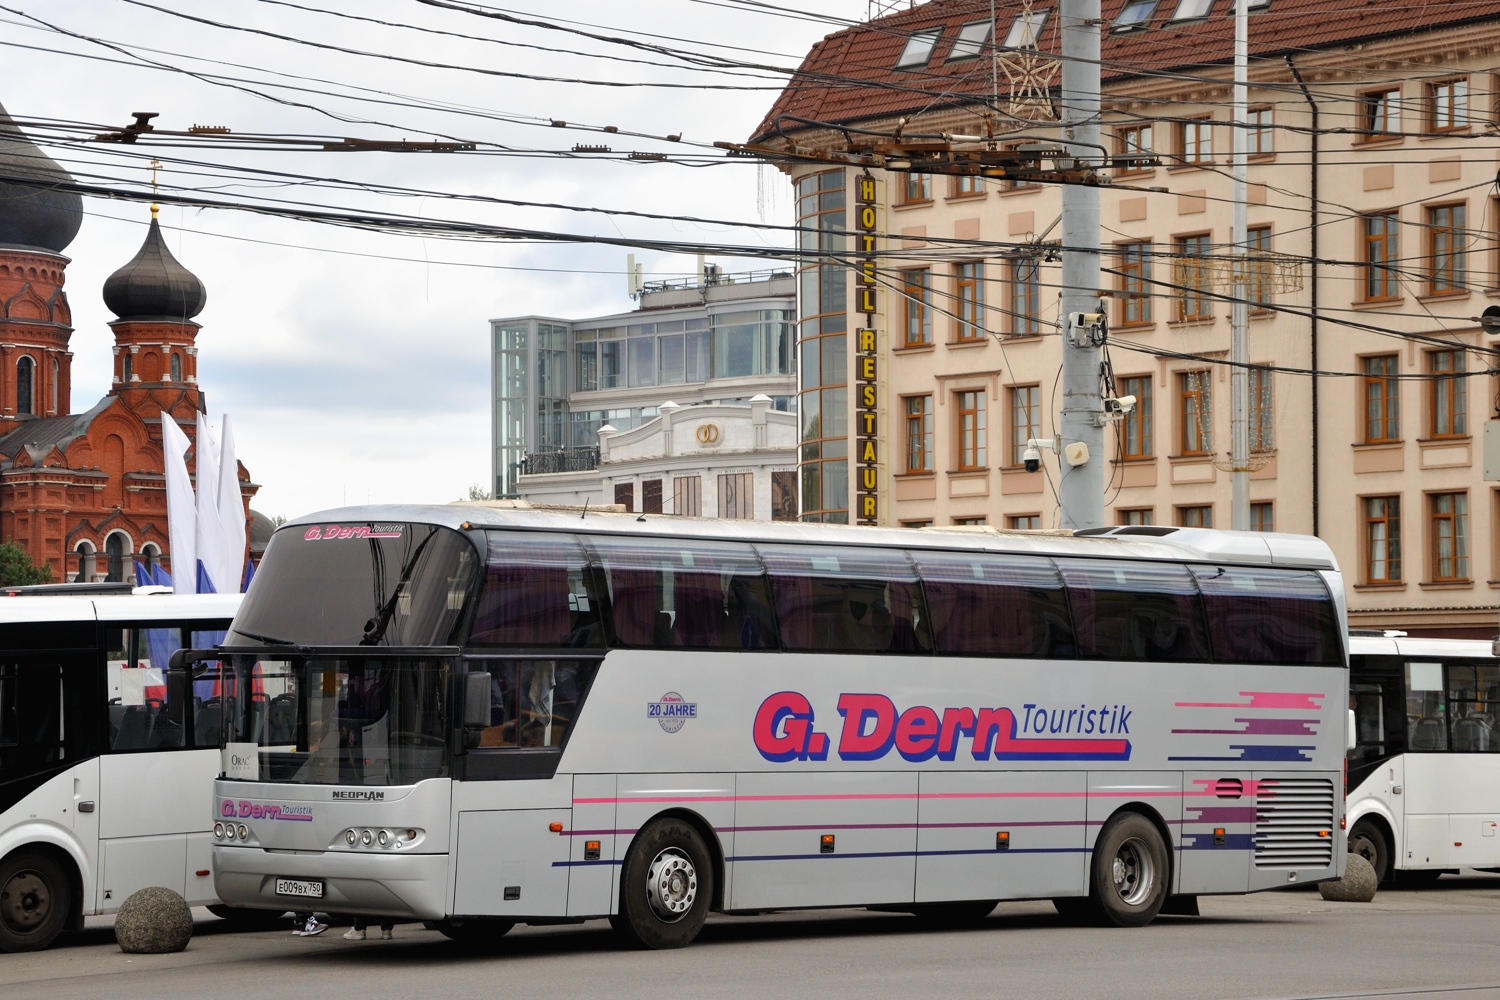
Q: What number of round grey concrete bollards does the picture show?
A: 2